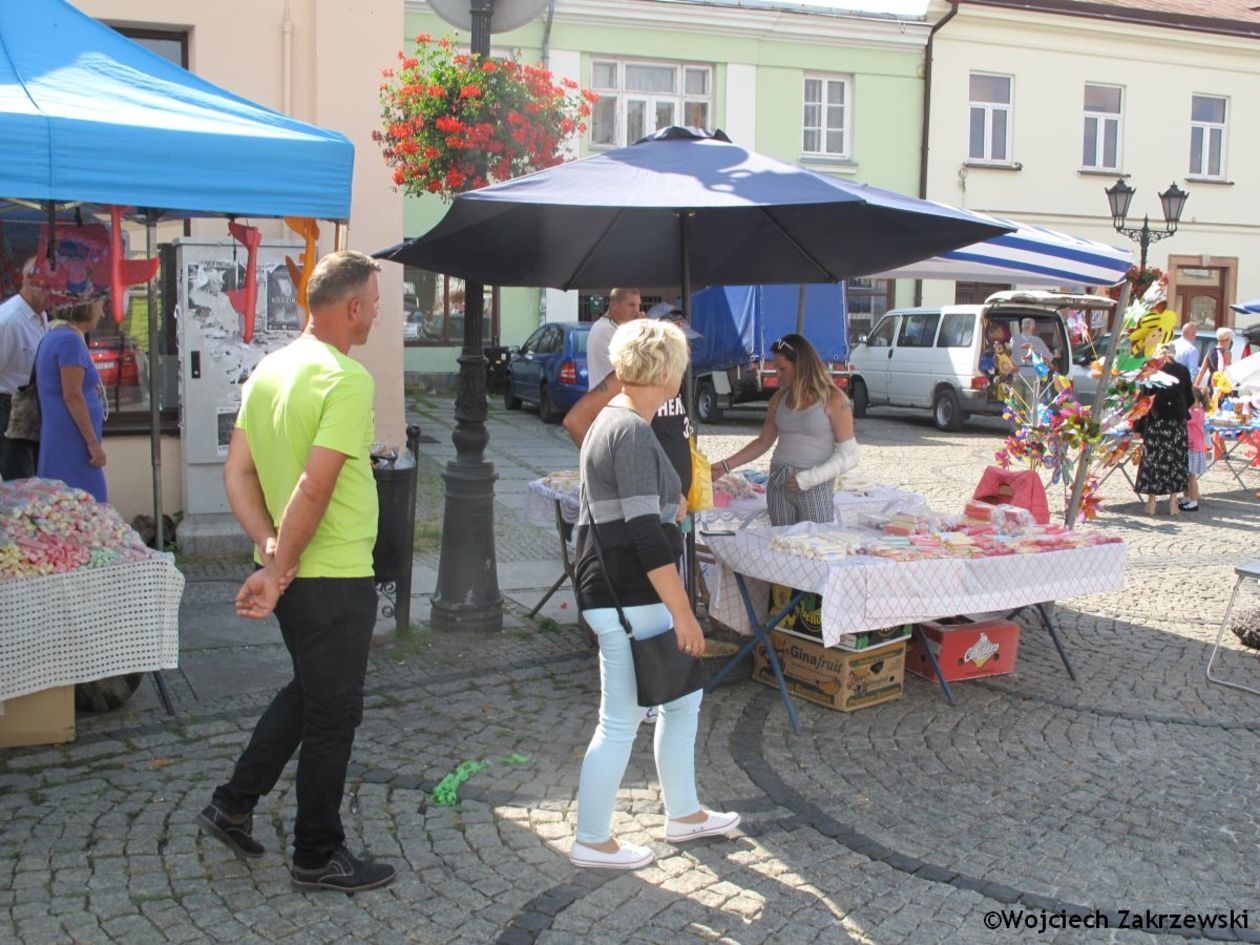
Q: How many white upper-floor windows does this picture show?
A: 5